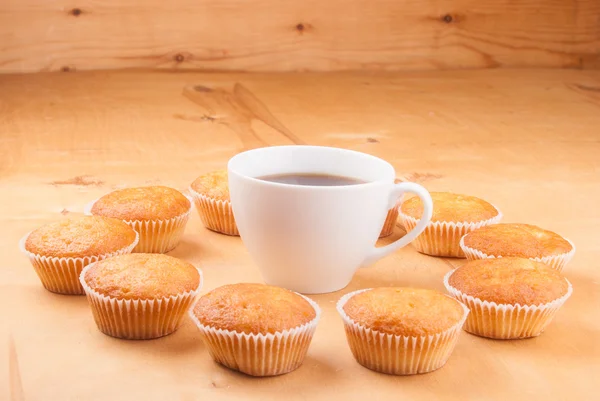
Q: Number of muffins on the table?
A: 10